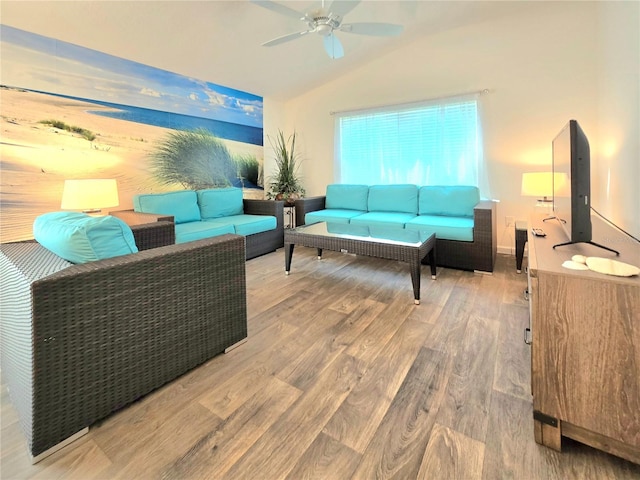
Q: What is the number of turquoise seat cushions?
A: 5